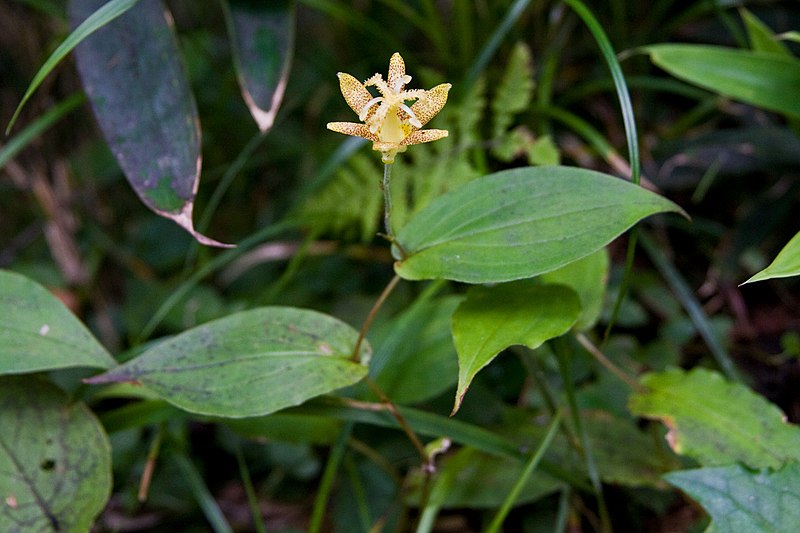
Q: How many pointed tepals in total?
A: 5